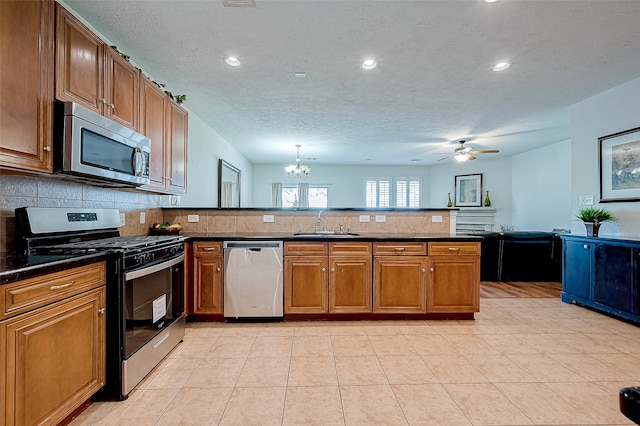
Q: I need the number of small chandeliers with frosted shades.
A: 1